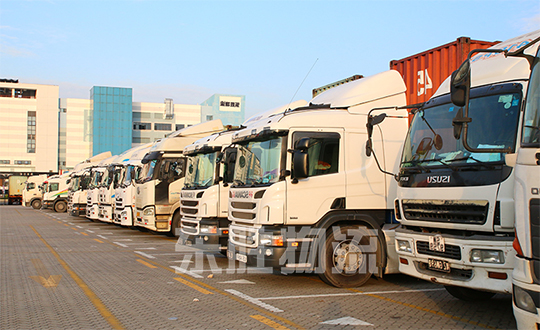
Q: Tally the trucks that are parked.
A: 11